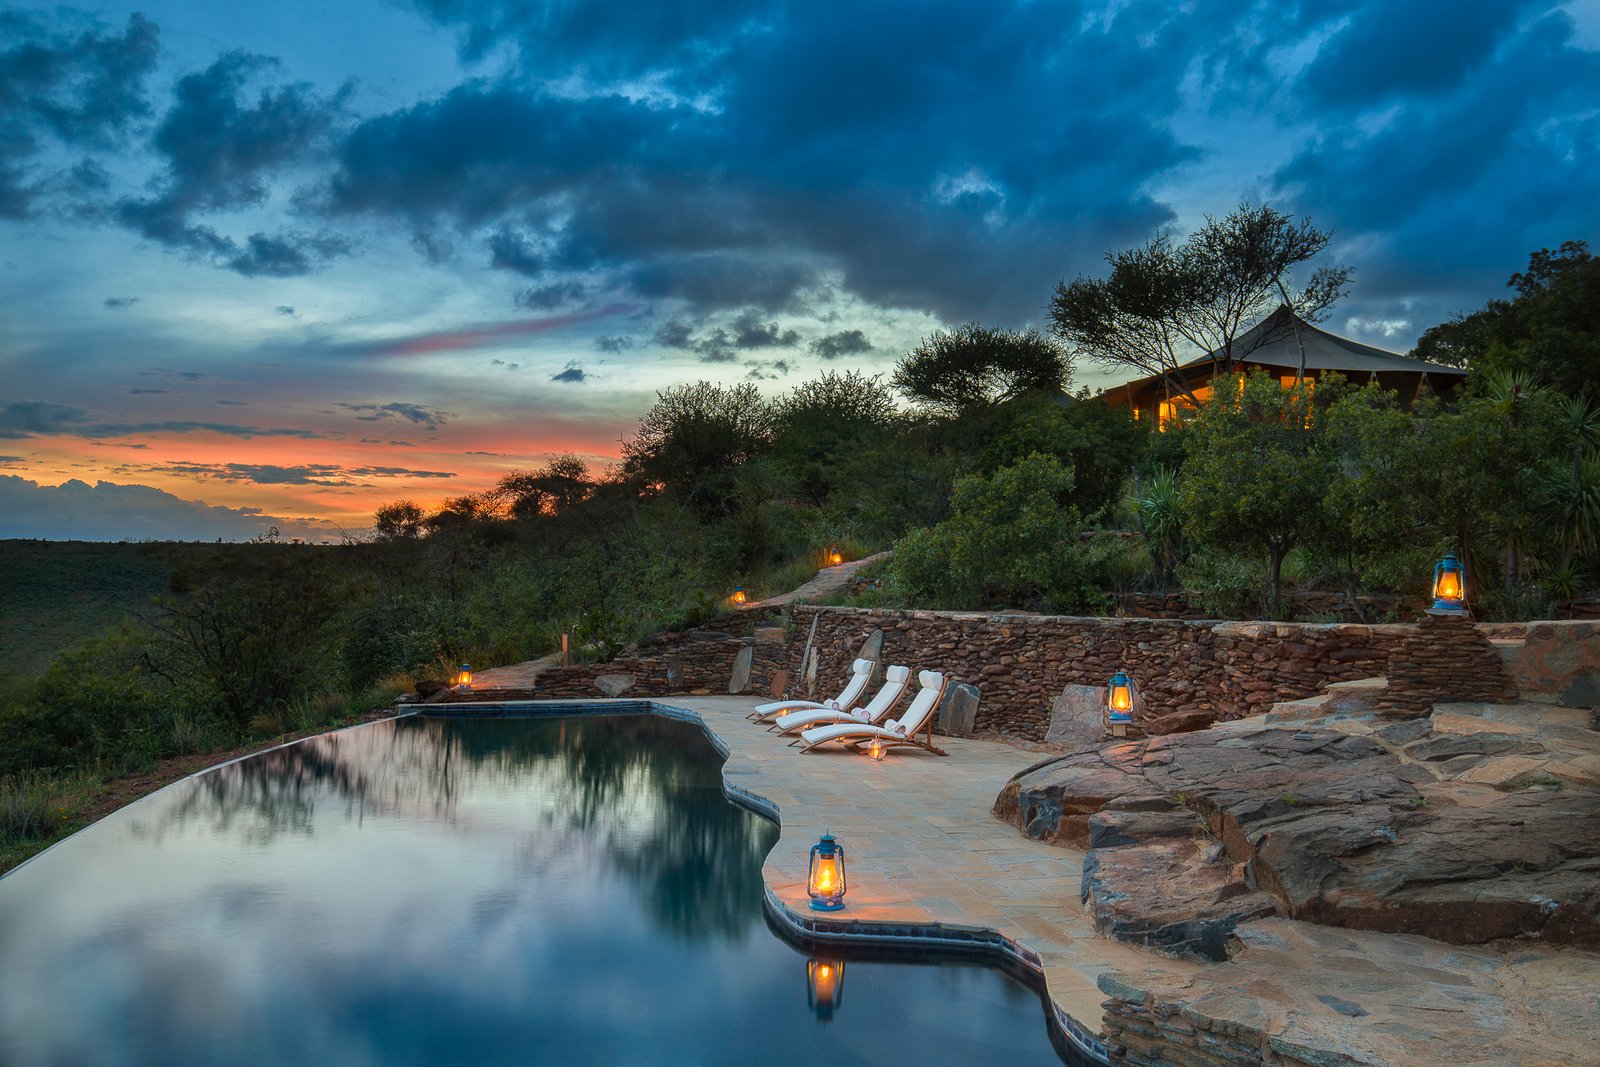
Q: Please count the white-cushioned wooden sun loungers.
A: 3